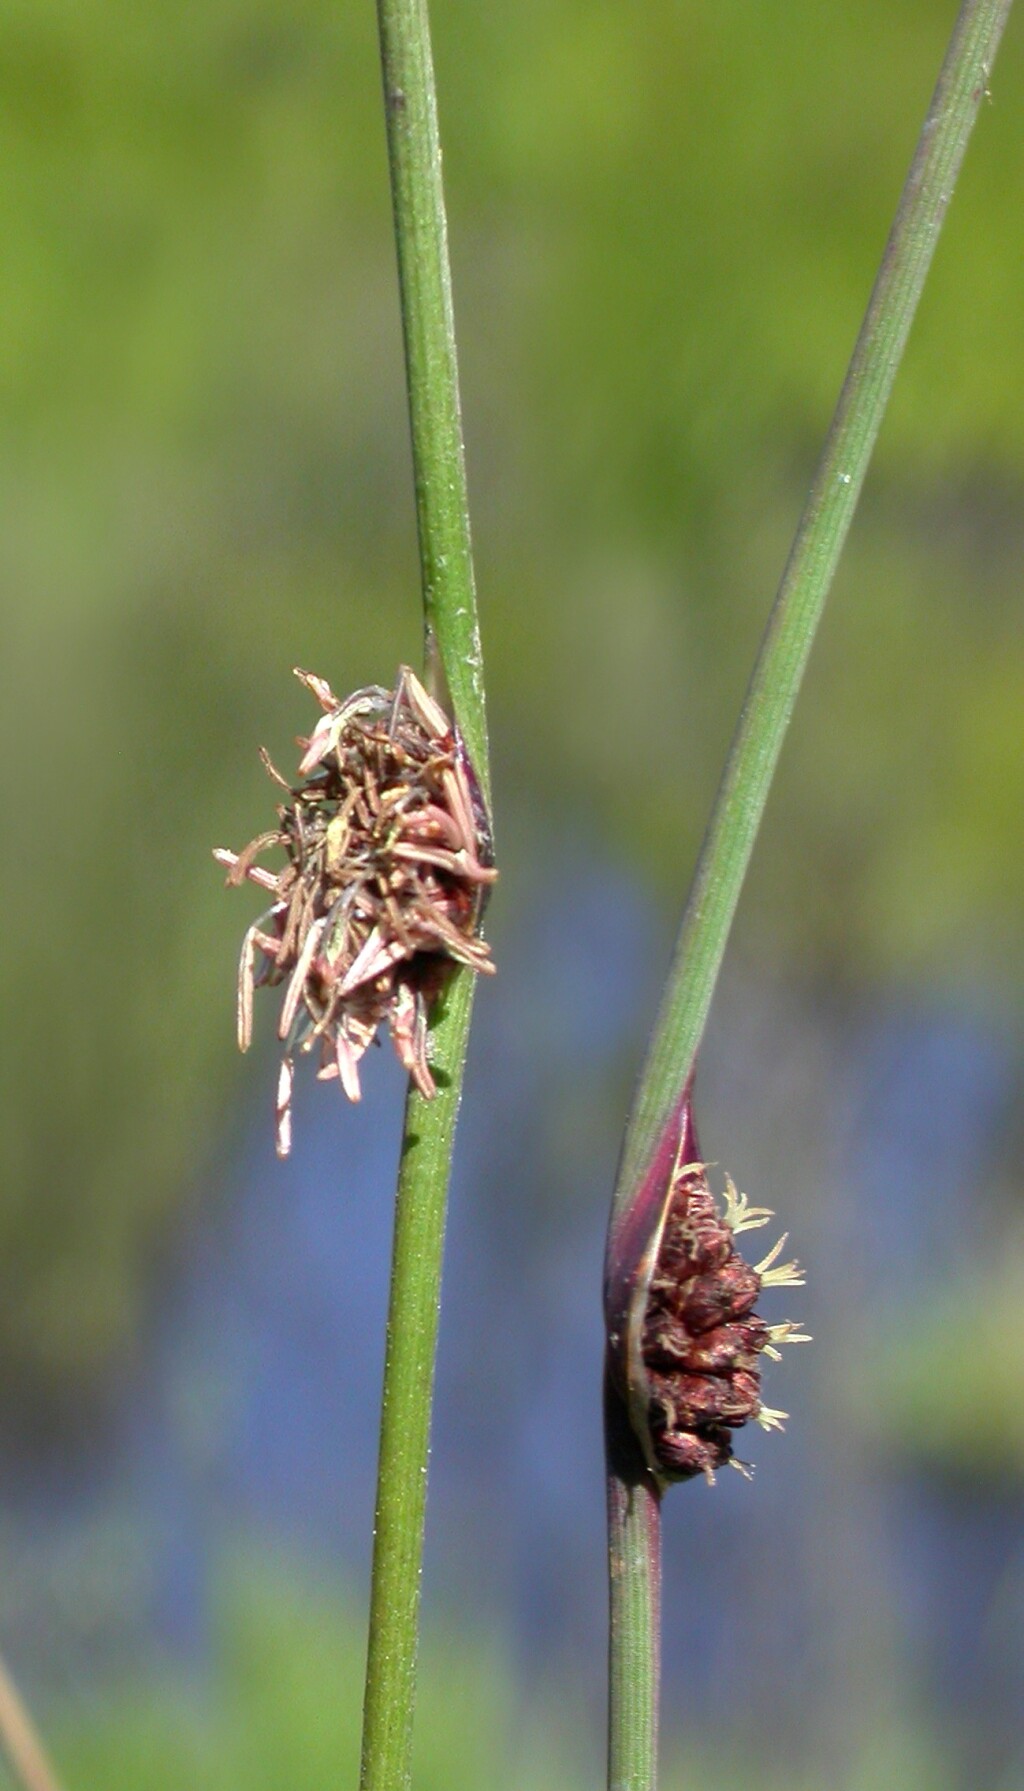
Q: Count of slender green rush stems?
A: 2